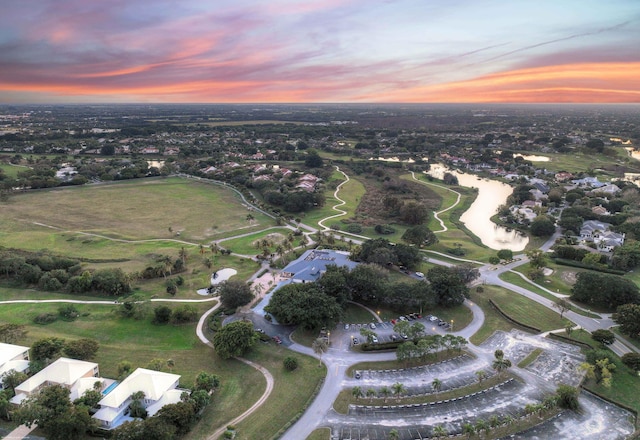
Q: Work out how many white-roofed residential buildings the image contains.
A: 3